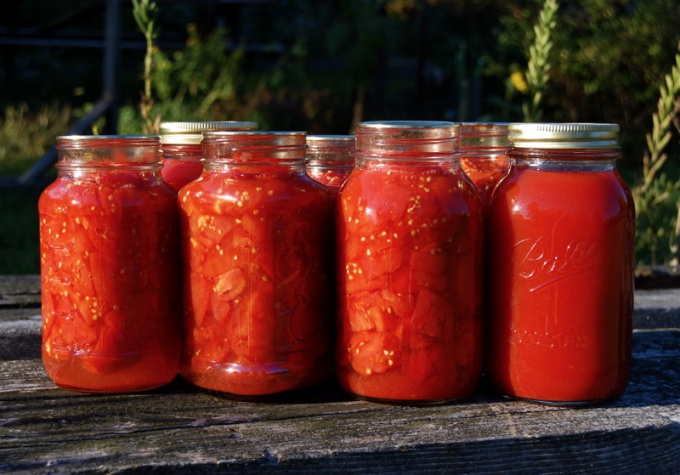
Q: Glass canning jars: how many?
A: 7